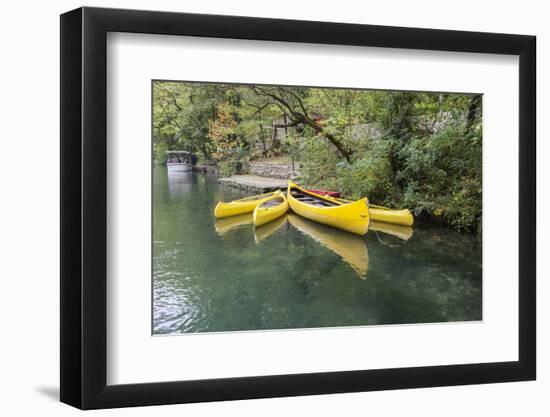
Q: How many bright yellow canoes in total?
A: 4